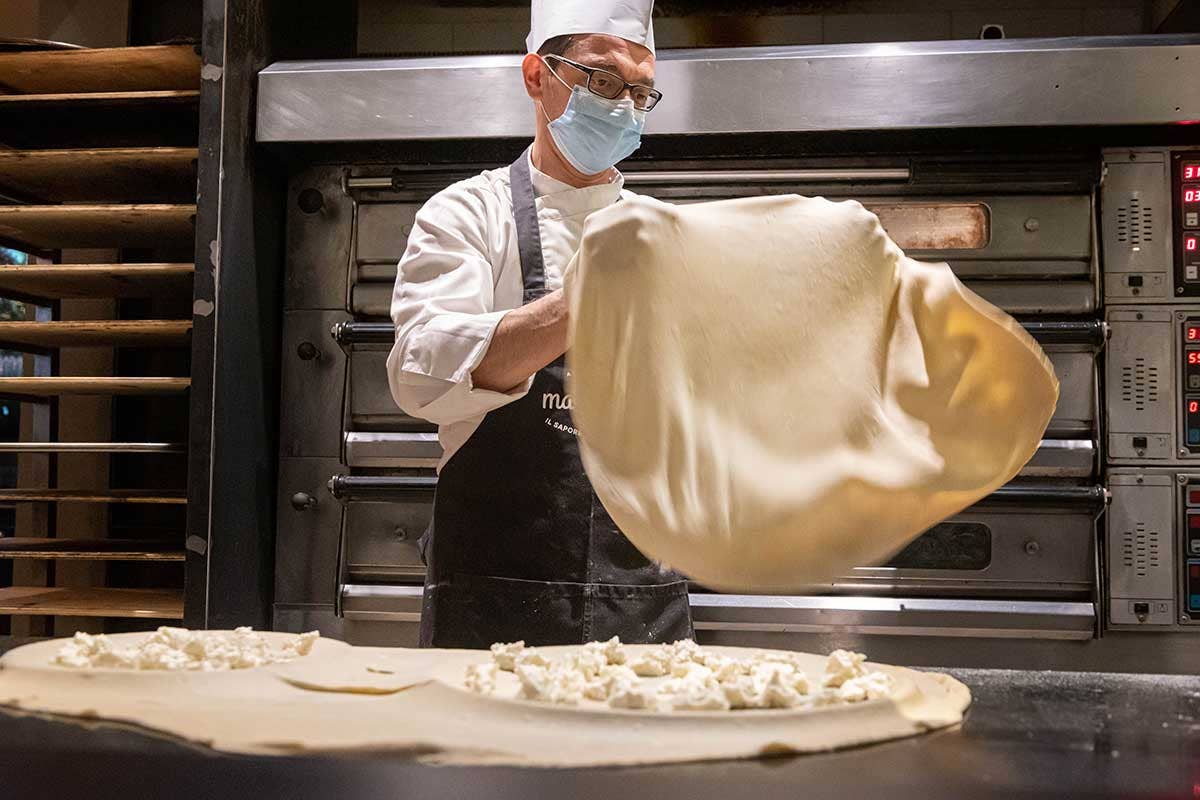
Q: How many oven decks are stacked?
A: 3